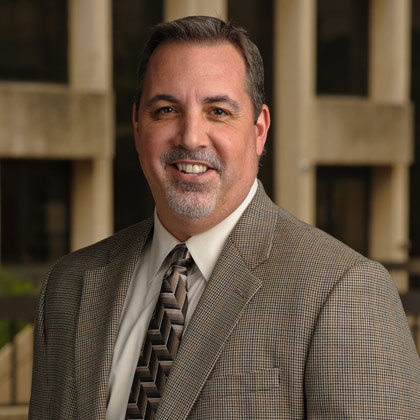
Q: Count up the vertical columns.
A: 4